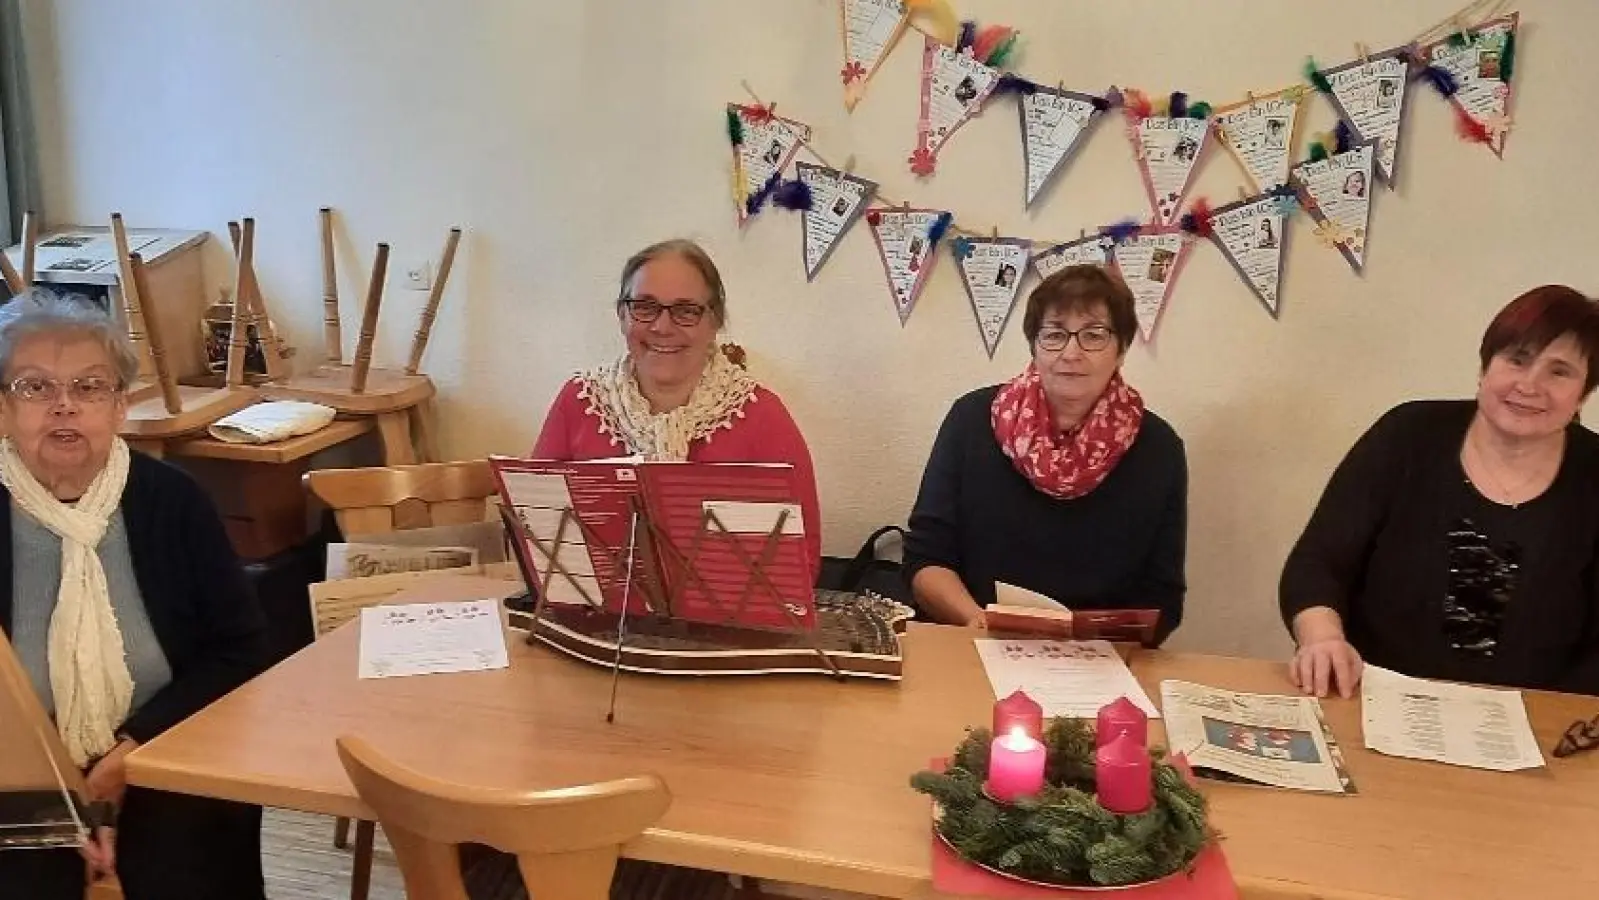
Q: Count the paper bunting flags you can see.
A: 15